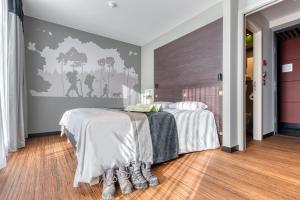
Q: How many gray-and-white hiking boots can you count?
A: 4